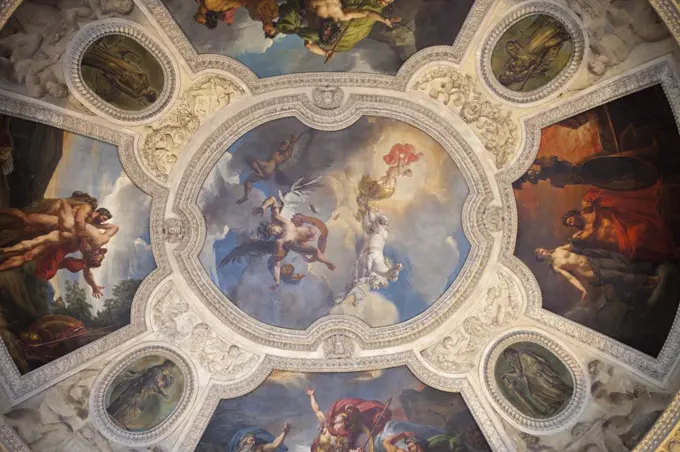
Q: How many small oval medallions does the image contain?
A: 4